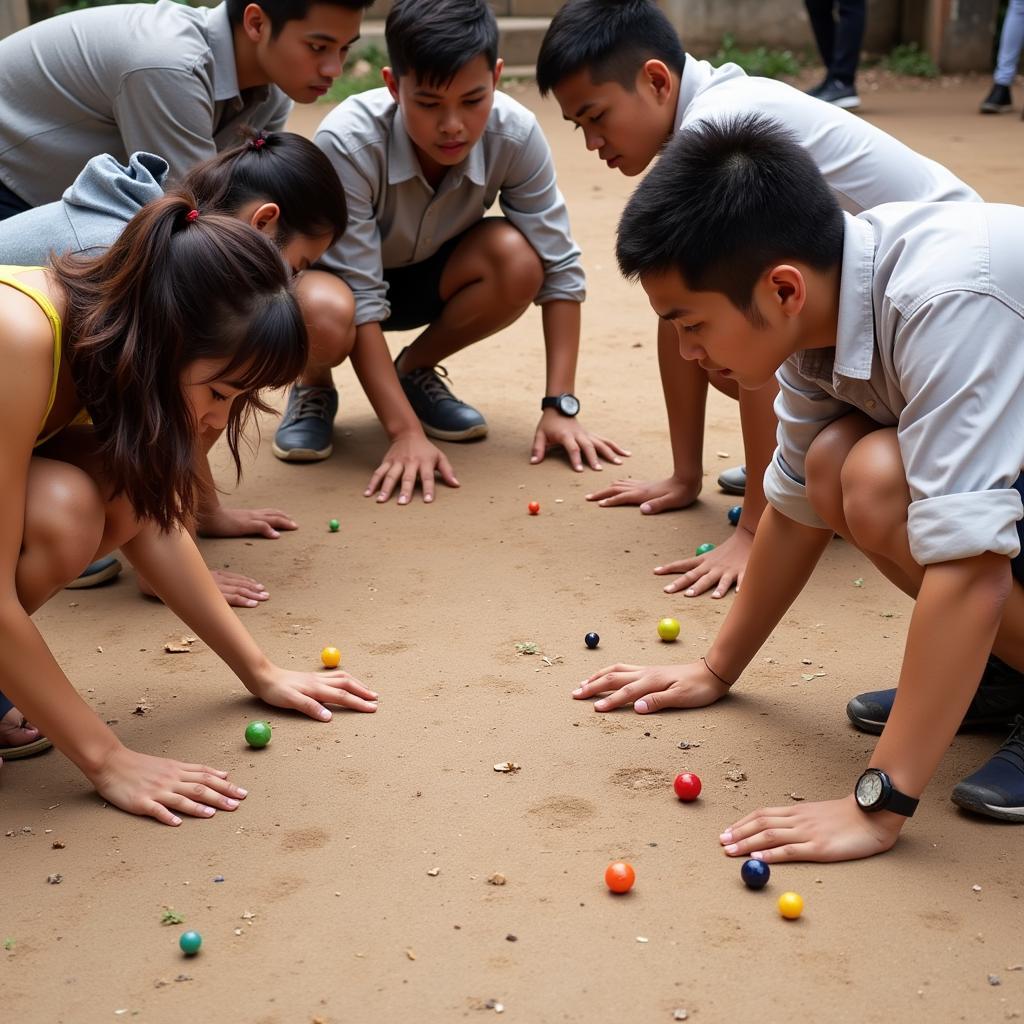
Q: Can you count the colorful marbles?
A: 13